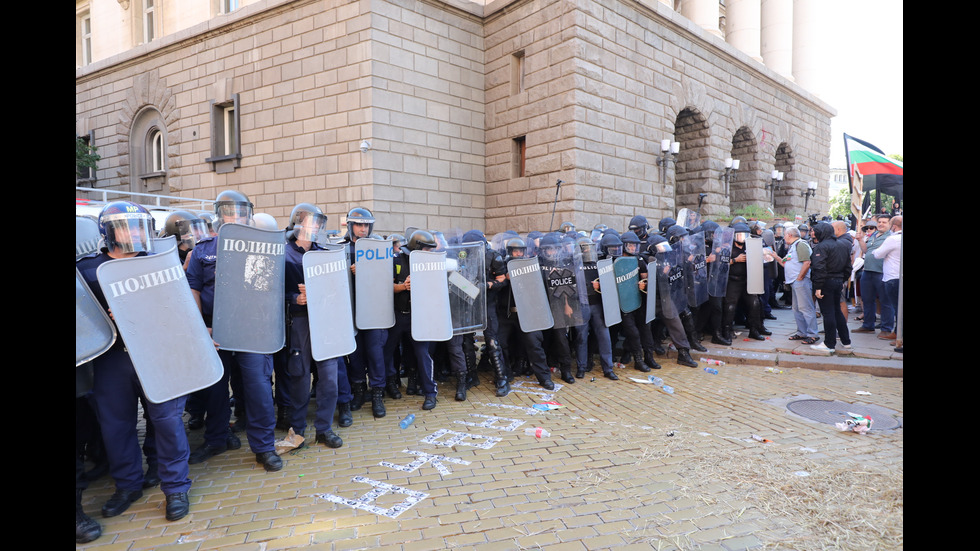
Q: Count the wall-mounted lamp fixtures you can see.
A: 4